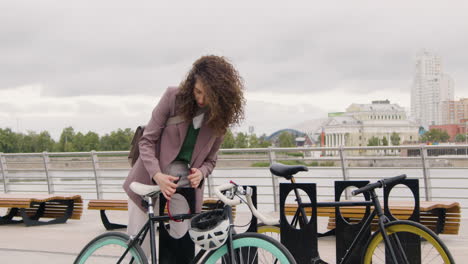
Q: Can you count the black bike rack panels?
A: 5